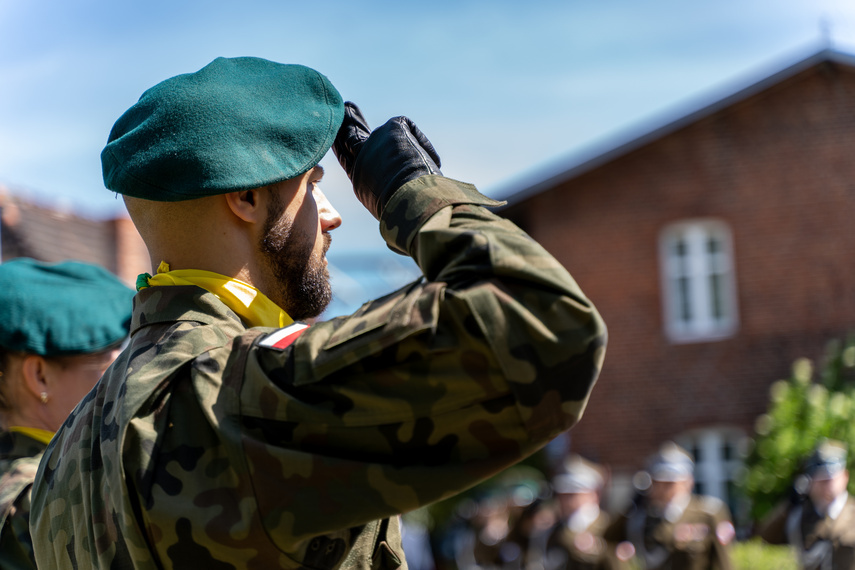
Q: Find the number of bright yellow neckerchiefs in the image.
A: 2